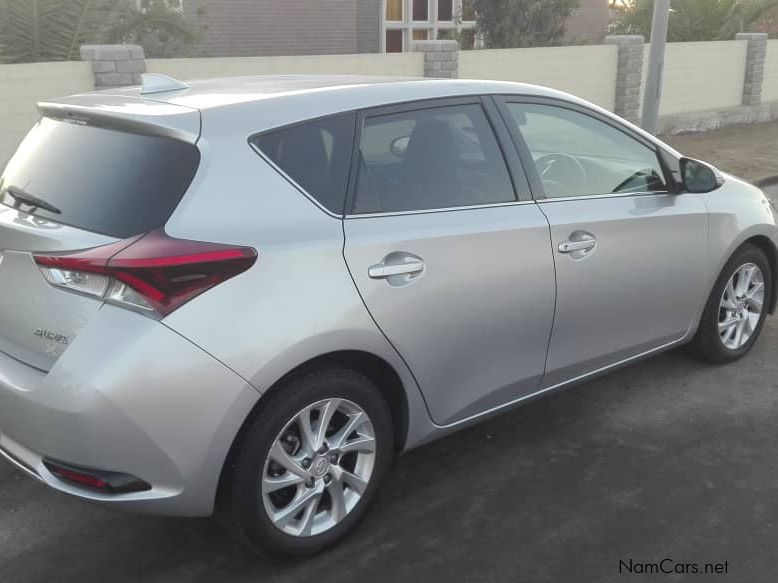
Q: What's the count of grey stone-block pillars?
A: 4